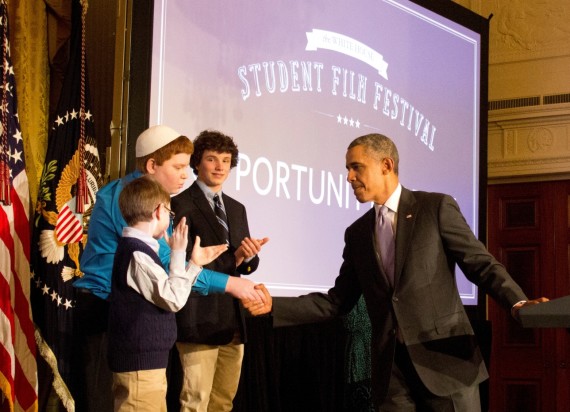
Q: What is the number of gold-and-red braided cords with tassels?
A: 2